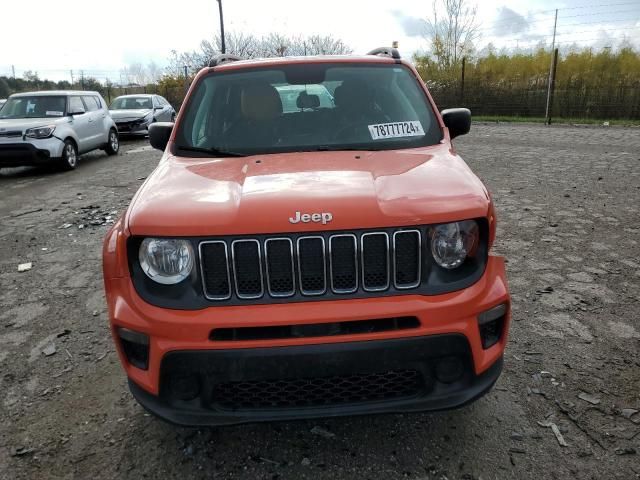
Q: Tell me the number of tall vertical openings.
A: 7